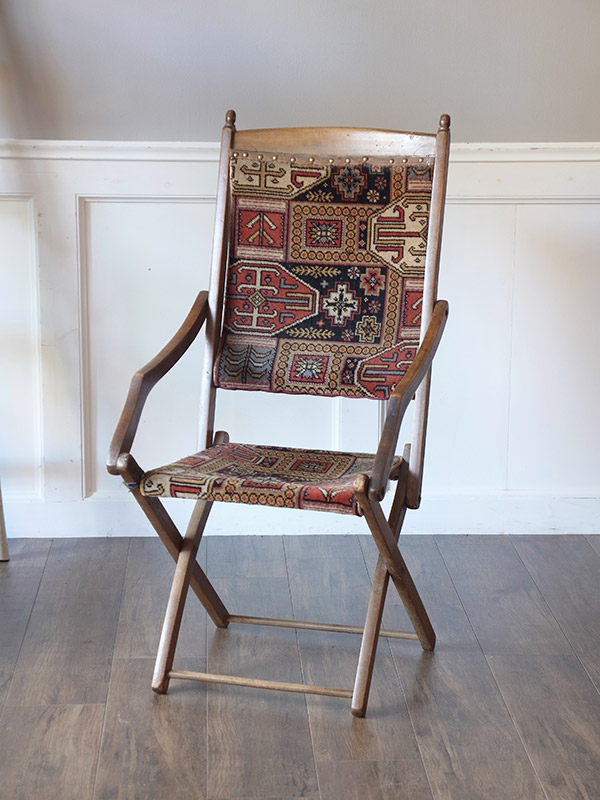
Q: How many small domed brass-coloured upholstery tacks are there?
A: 12